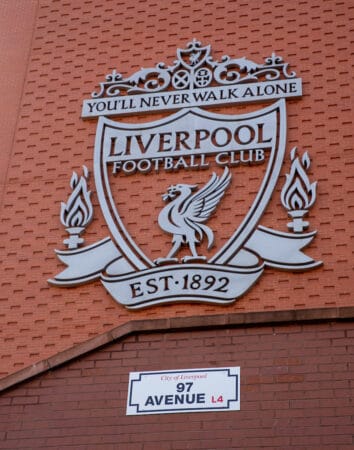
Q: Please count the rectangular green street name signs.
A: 0